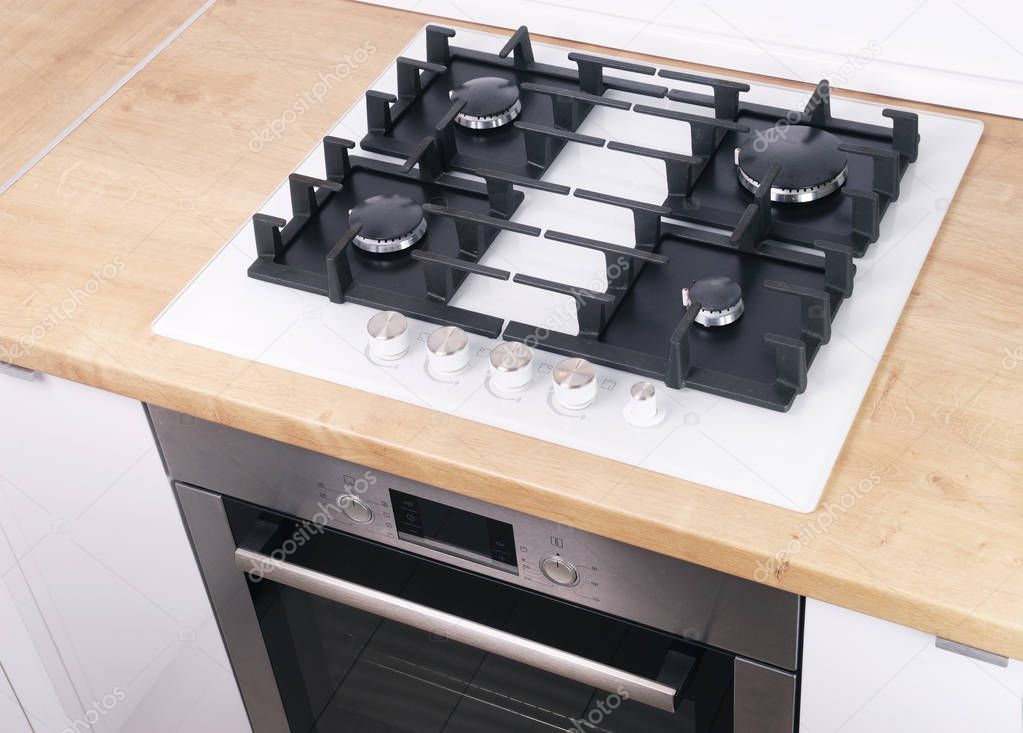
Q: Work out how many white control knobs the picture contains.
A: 5